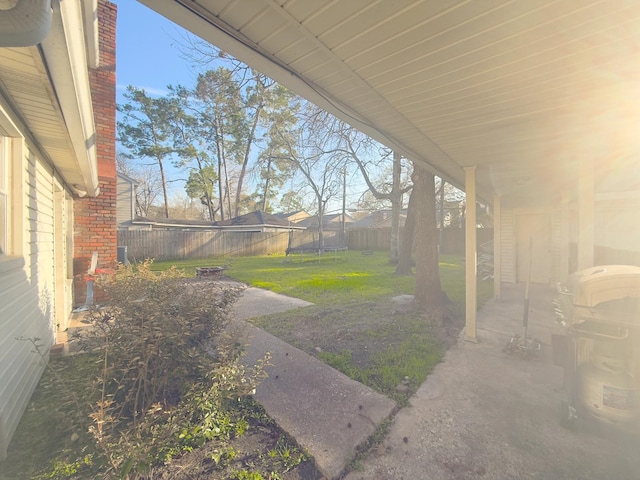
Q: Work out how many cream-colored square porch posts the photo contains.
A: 4